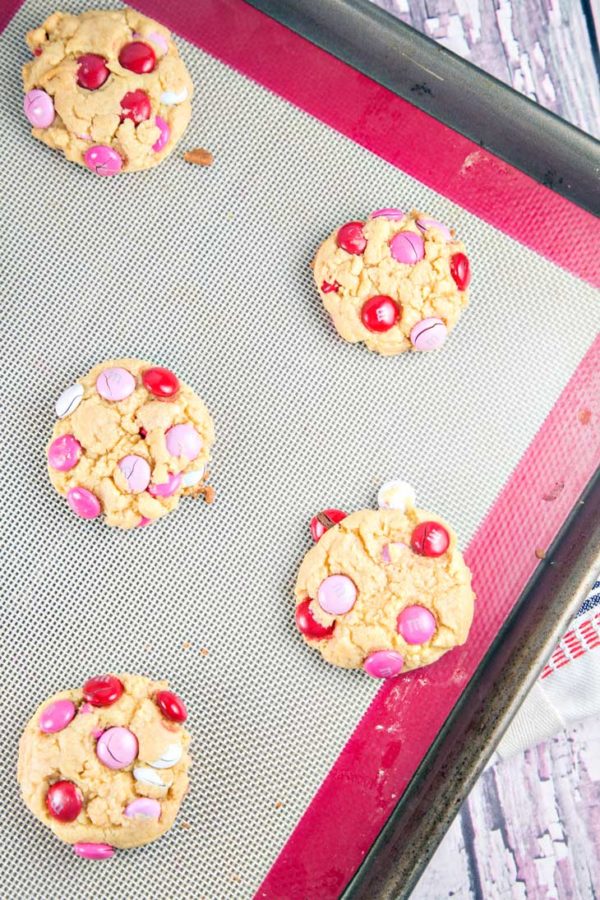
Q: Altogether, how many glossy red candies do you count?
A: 13